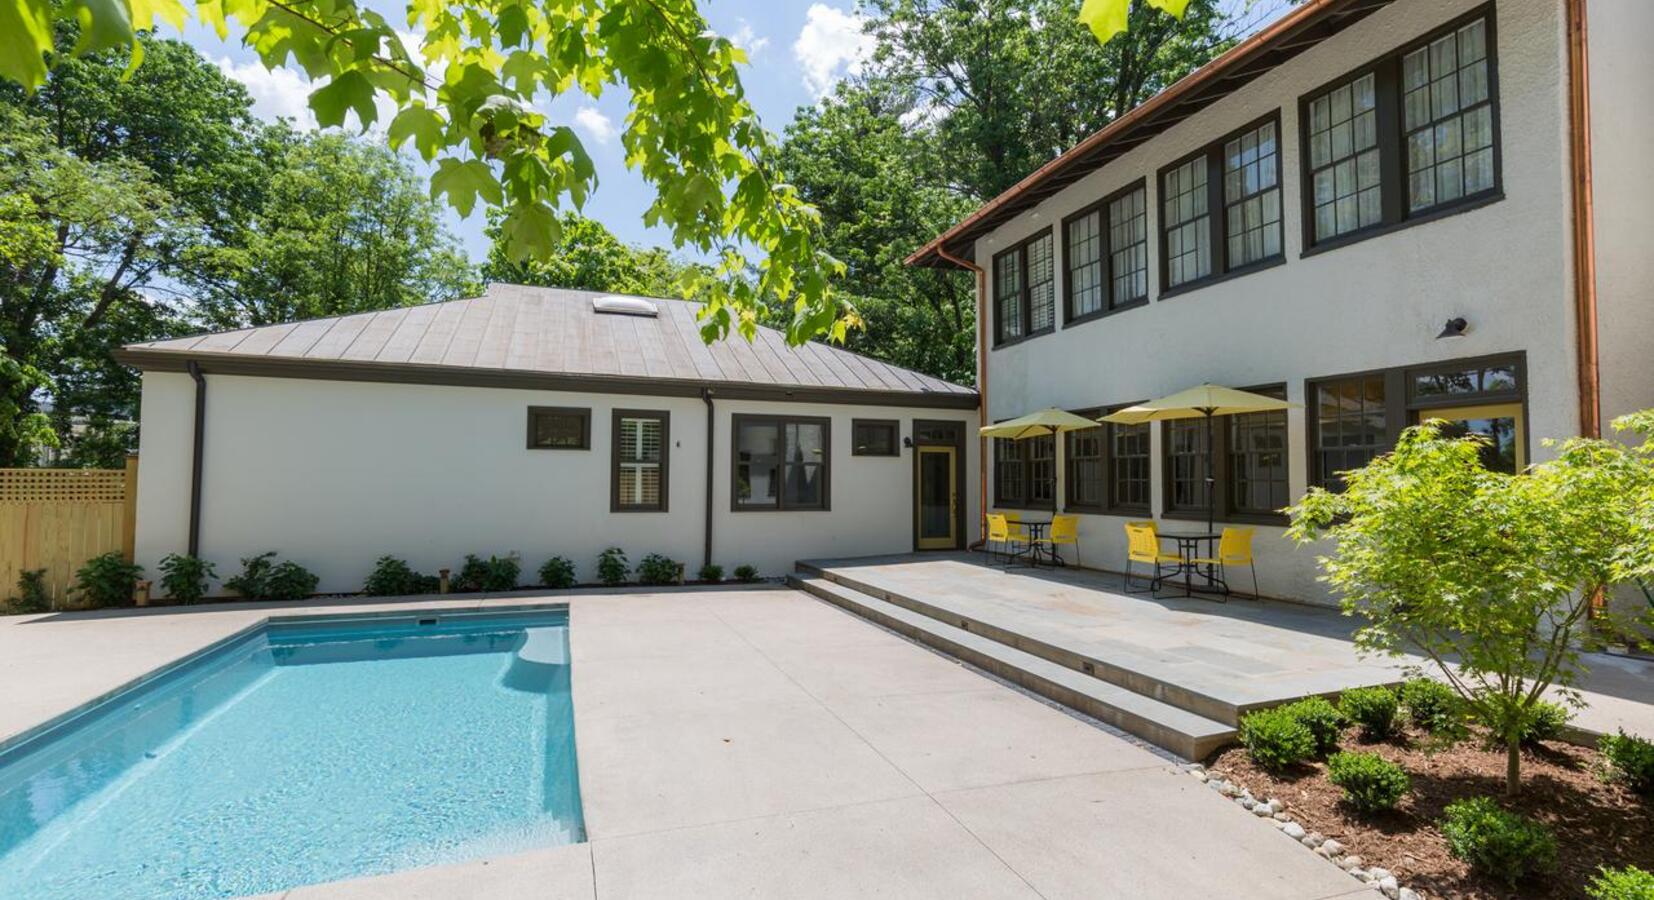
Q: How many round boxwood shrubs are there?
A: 9